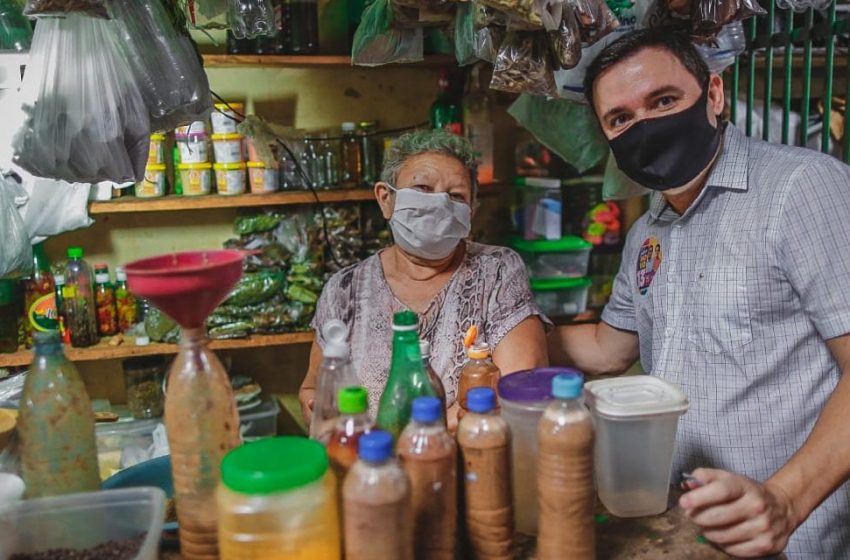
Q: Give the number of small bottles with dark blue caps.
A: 3